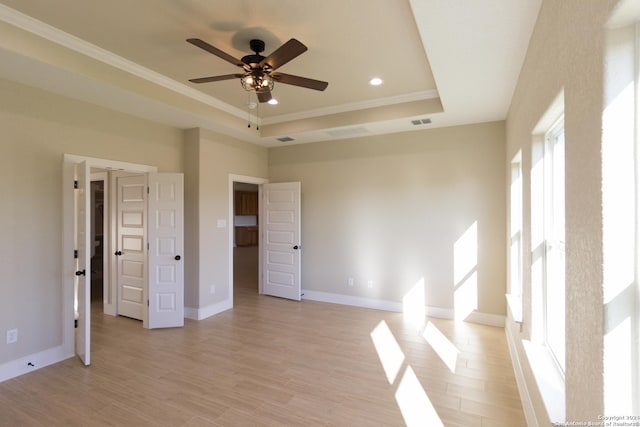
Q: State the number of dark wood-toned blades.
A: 5